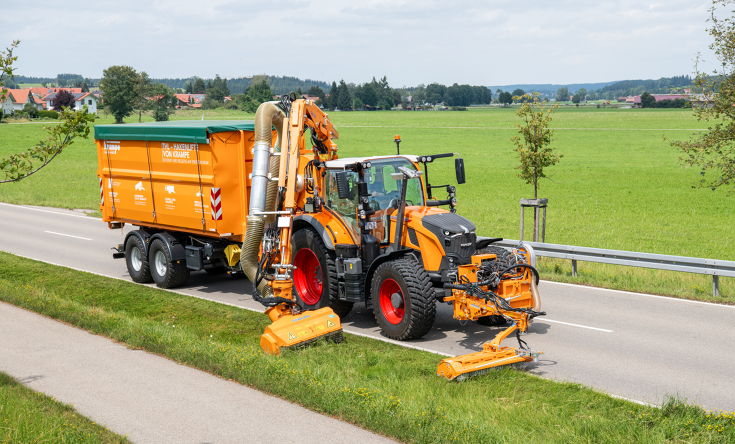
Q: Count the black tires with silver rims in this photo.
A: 2